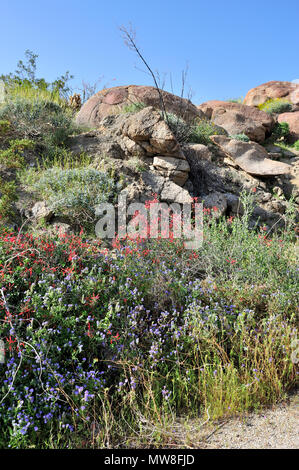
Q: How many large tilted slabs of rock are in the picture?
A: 1